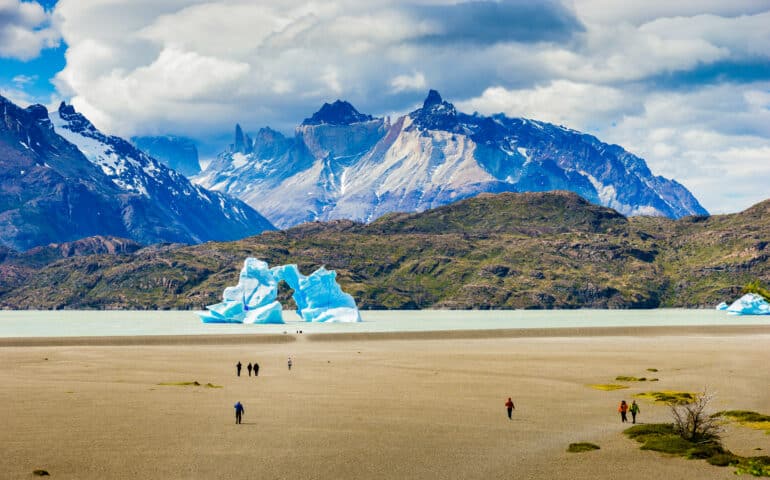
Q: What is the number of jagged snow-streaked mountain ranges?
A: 2